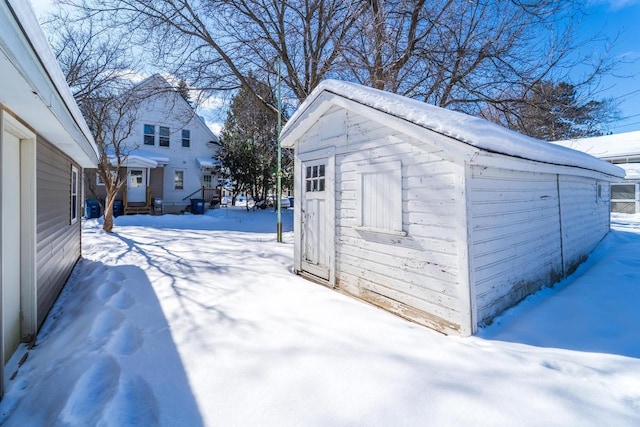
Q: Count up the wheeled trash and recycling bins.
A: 3